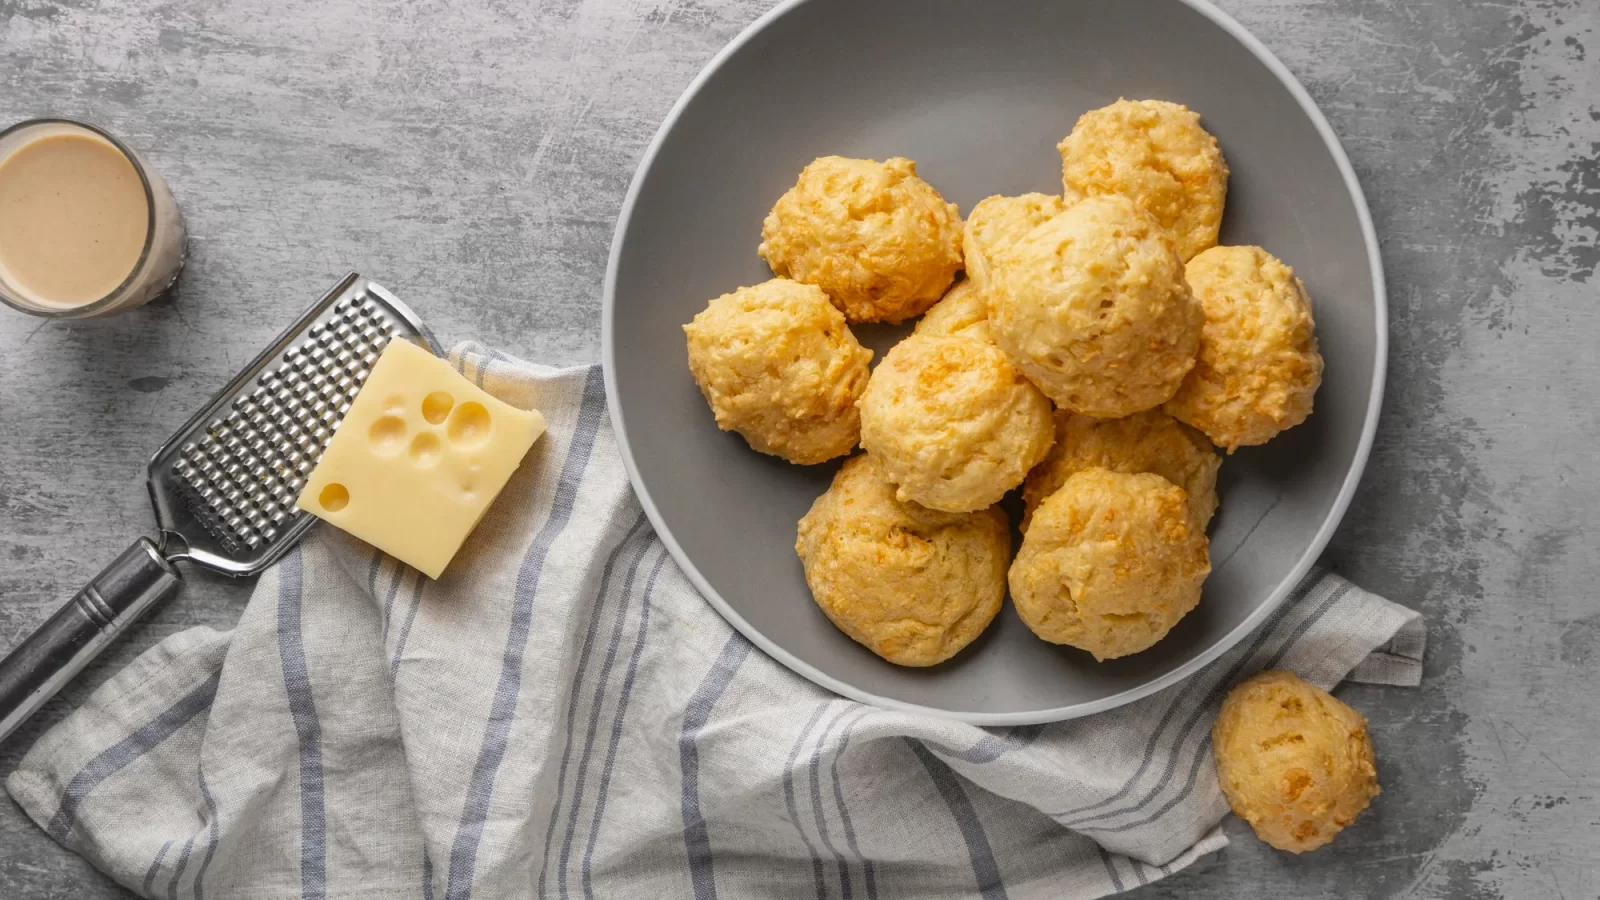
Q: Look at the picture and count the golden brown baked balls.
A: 12